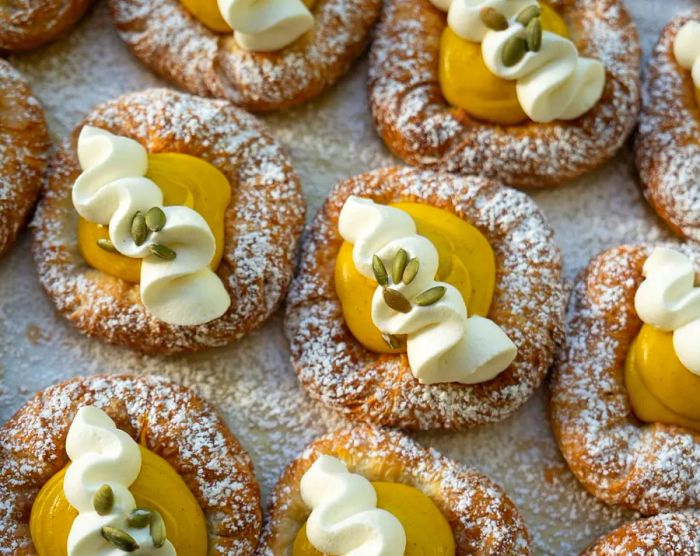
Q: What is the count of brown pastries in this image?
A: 11